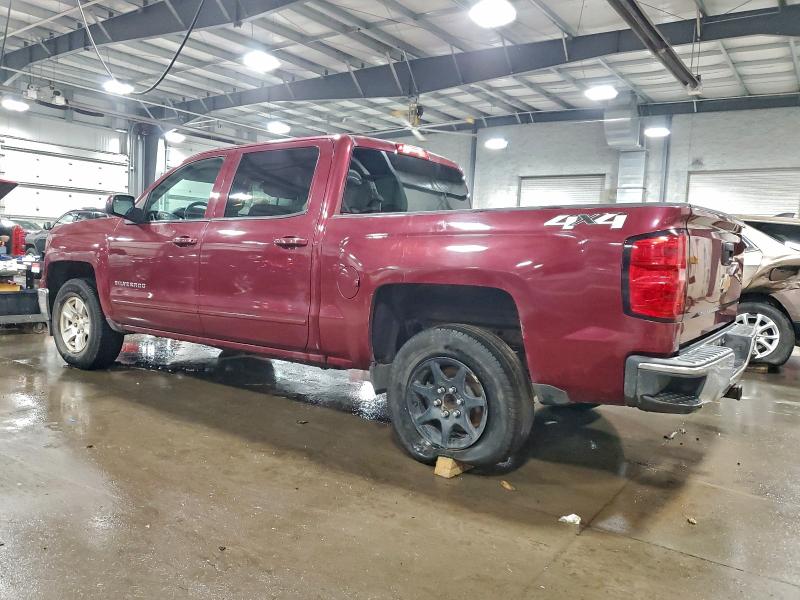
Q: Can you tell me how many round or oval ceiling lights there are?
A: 9